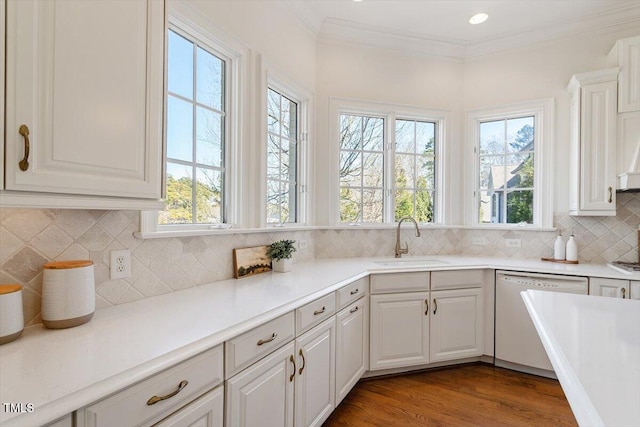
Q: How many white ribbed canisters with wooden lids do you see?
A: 2